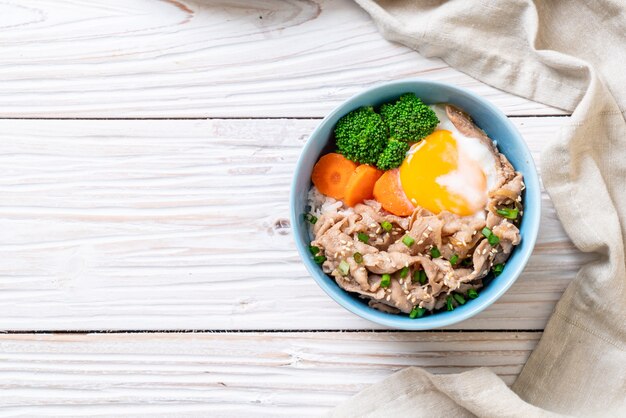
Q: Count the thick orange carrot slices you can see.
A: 3